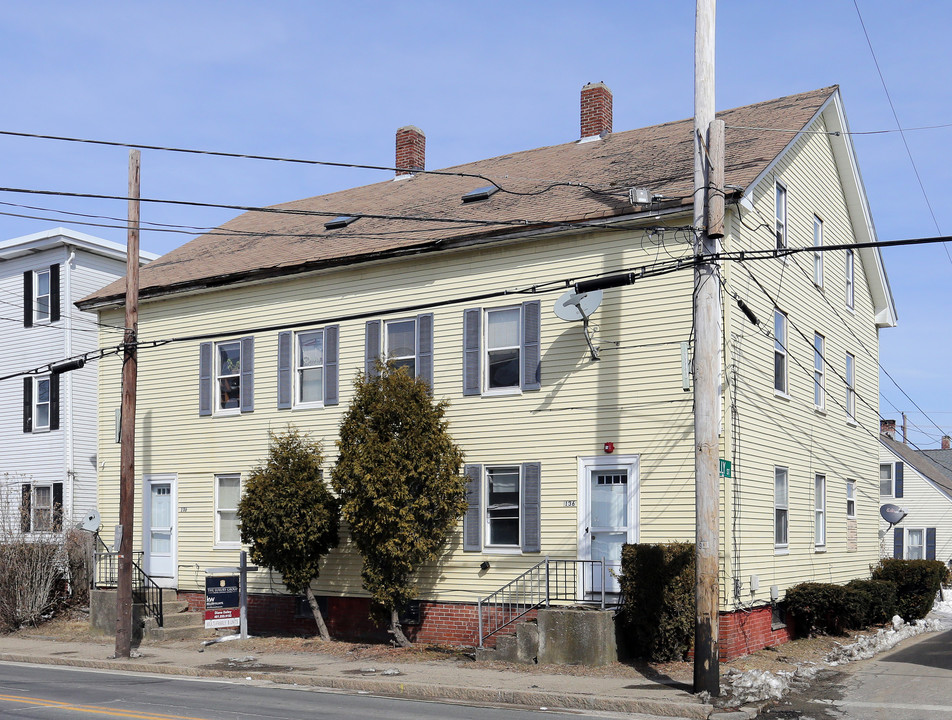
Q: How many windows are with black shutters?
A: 3